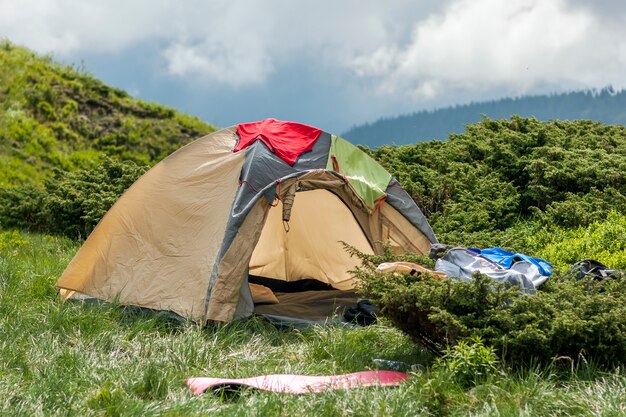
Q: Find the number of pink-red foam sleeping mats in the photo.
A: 1